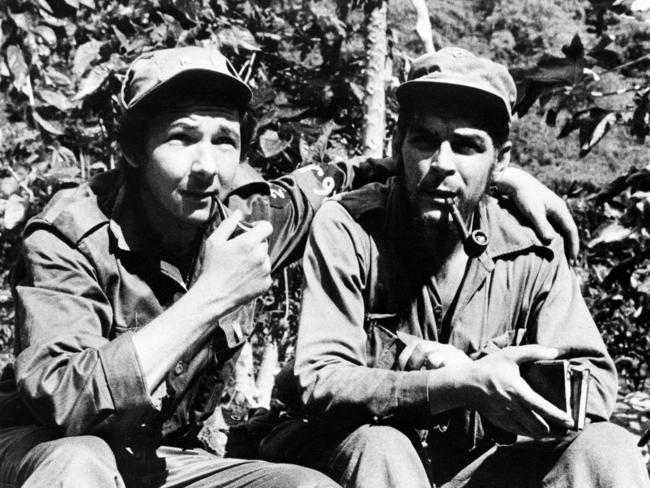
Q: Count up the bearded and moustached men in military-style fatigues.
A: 1